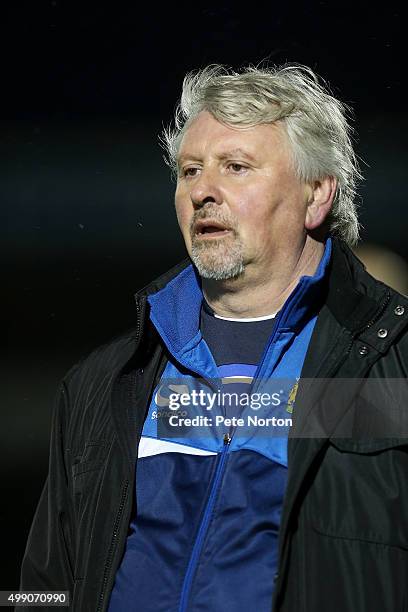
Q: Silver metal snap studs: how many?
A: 3